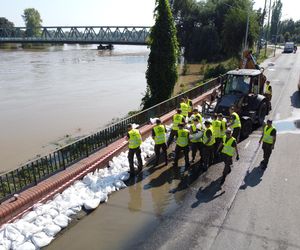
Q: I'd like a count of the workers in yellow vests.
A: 15